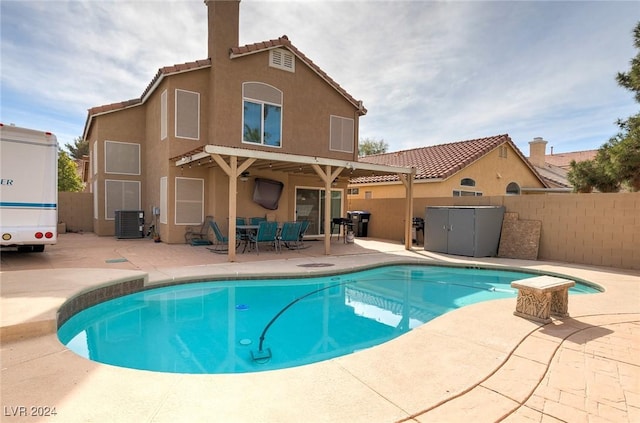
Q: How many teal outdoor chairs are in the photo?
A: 6